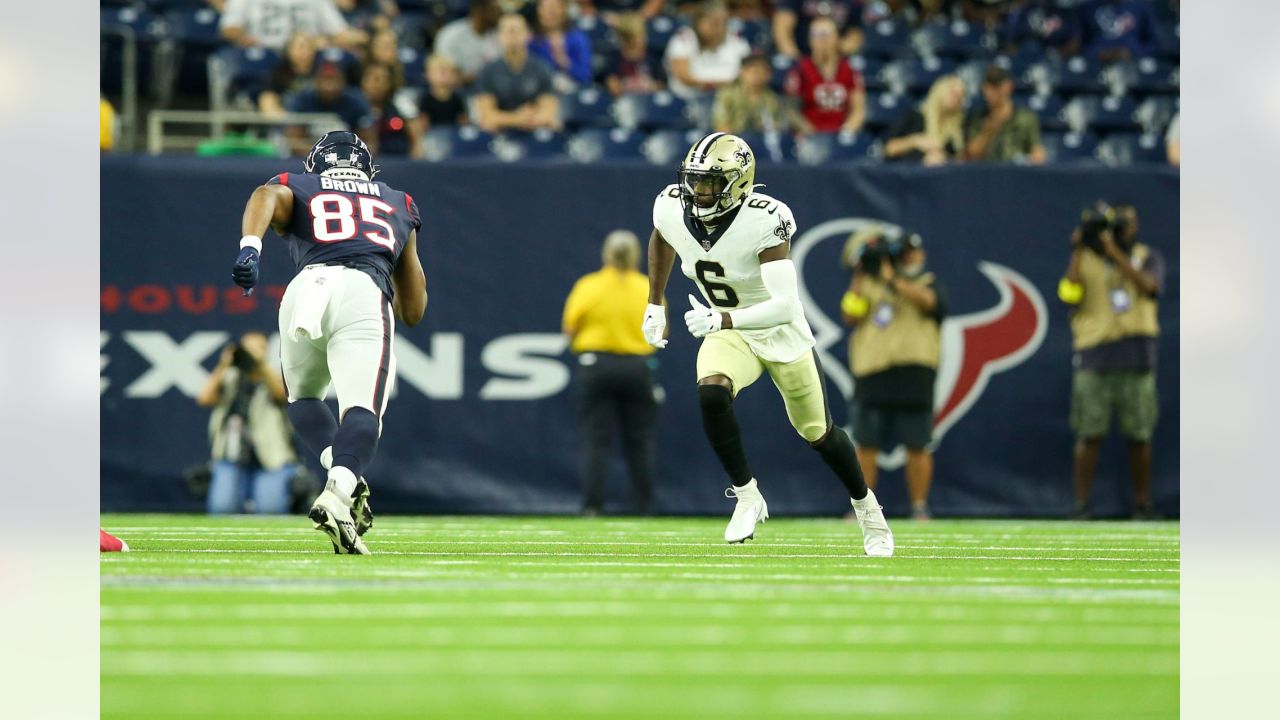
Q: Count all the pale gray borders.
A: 2